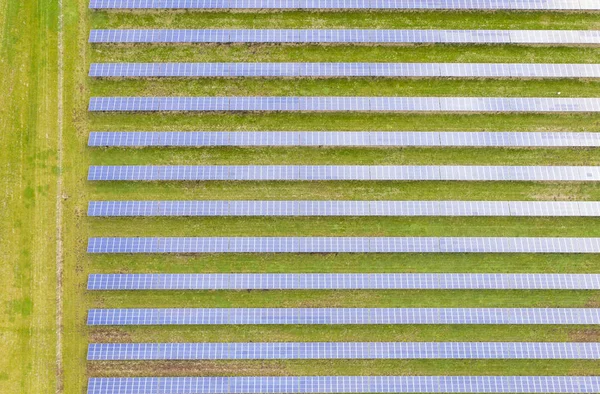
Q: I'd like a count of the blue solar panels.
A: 12